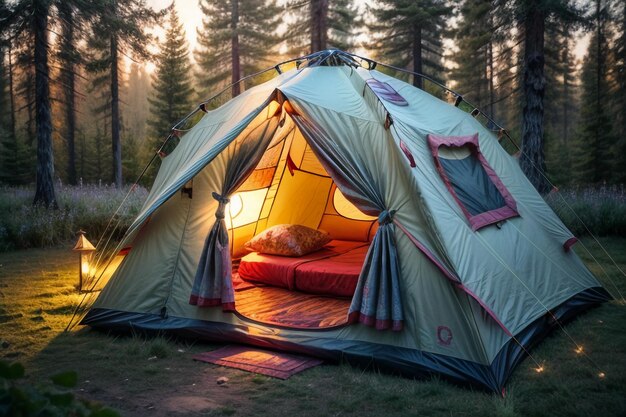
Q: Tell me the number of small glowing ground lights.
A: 3